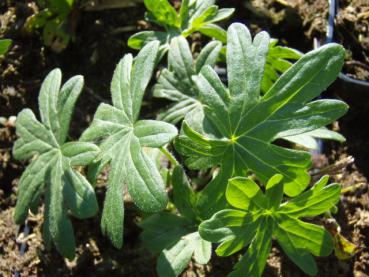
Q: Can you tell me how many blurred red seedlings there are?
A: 0